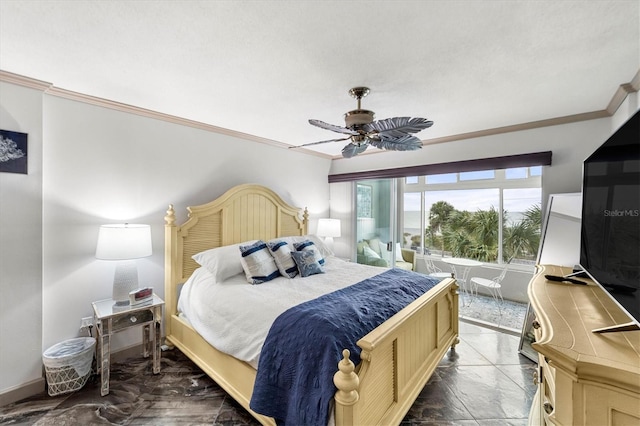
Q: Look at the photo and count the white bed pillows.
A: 2